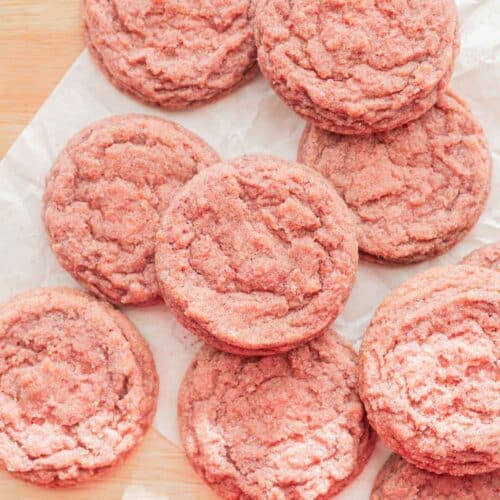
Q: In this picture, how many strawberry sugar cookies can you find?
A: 10